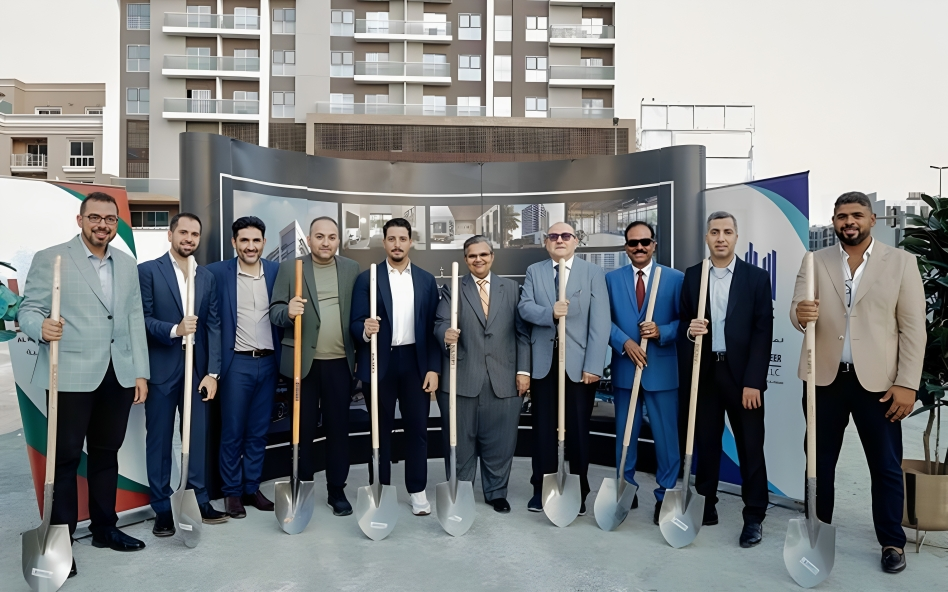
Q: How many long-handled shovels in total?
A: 9